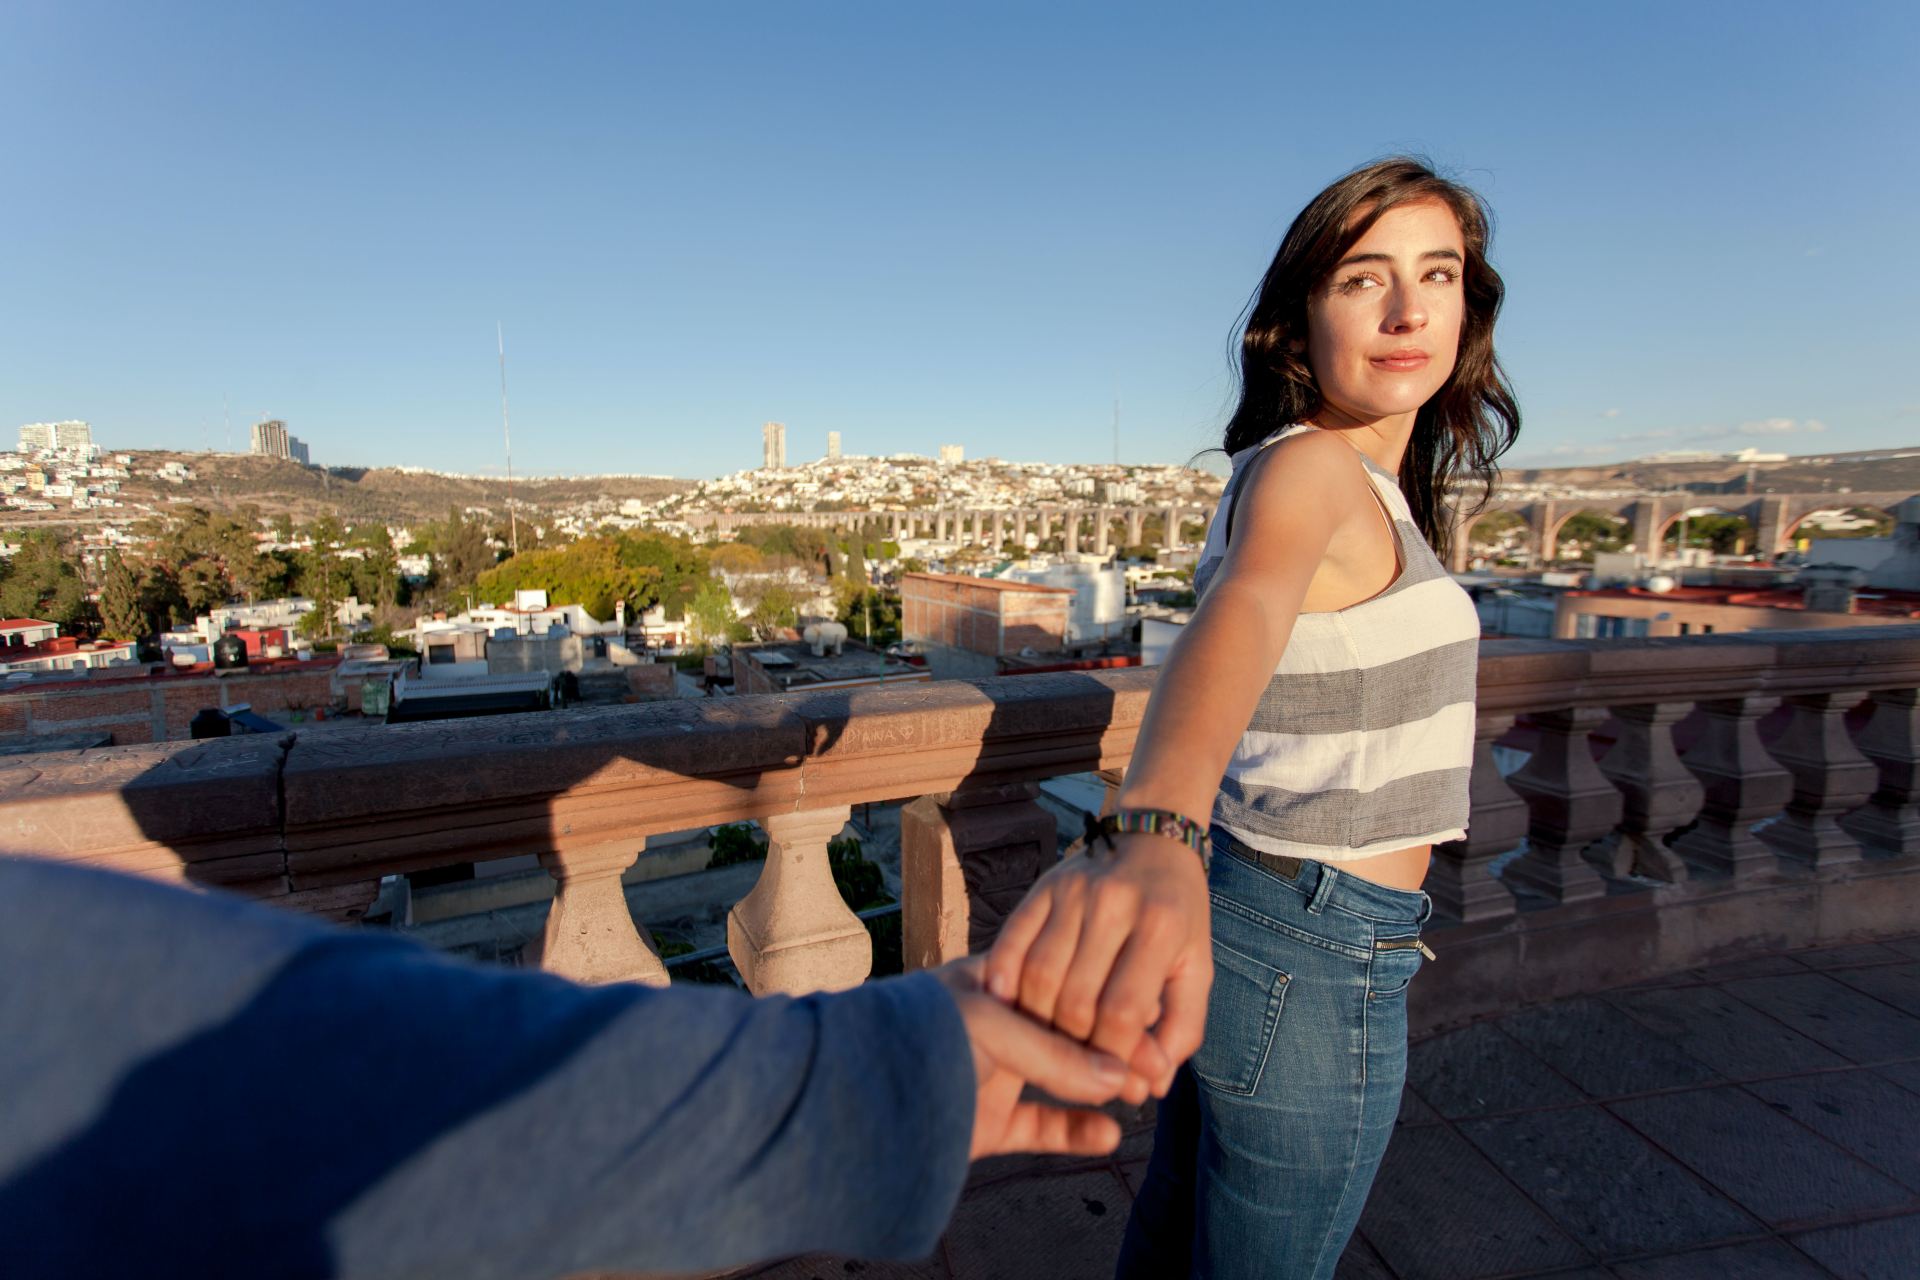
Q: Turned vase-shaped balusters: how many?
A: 8